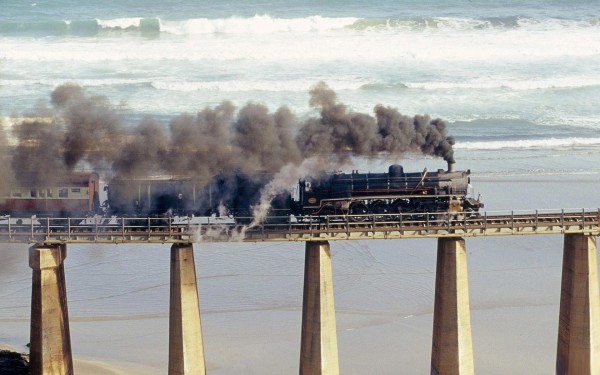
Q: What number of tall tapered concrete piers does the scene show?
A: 5